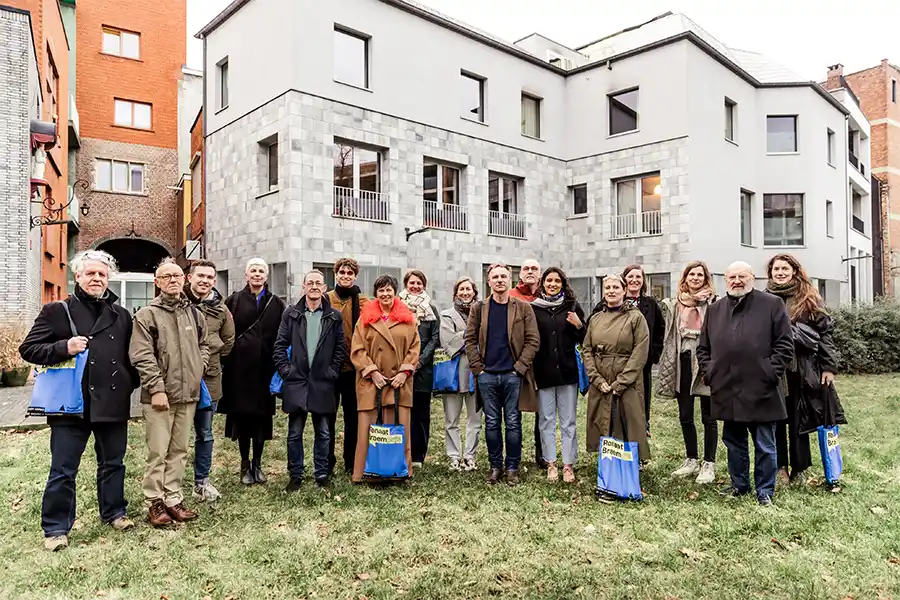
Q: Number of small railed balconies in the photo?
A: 4